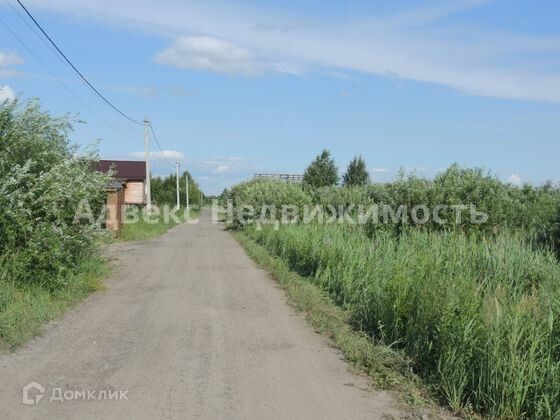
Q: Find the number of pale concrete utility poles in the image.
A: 3